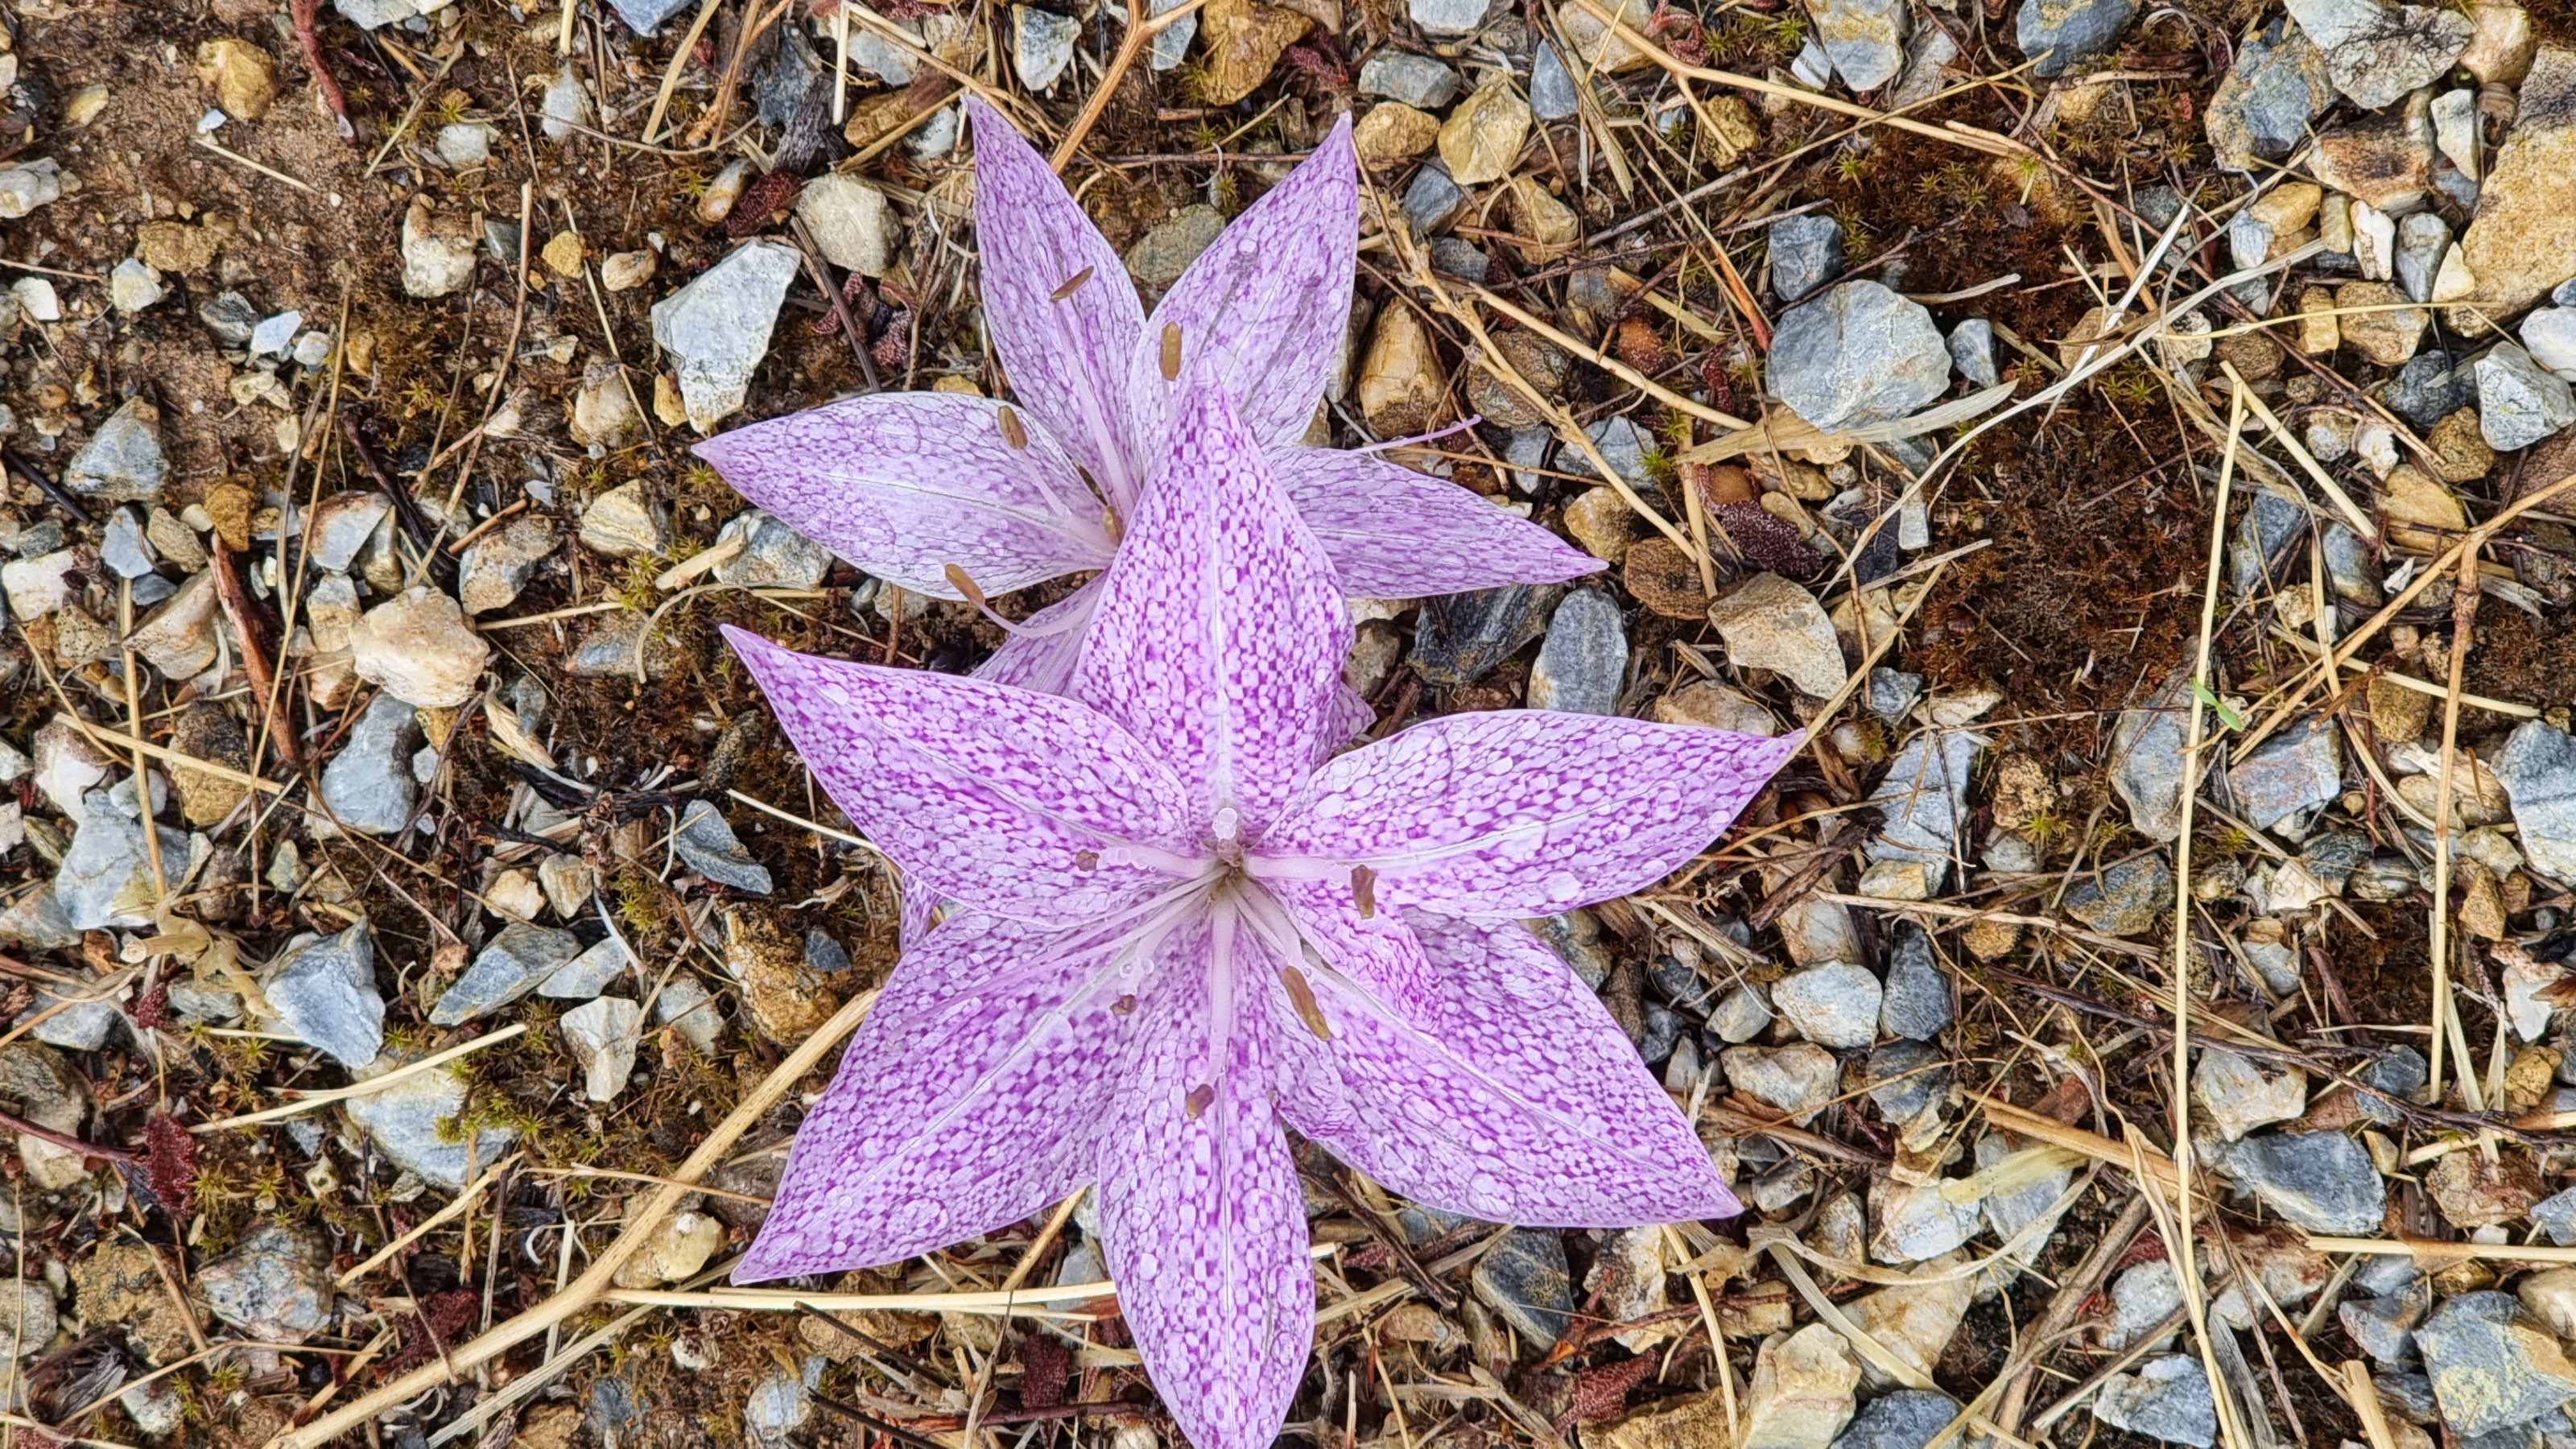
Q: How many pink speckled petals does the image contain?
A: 12